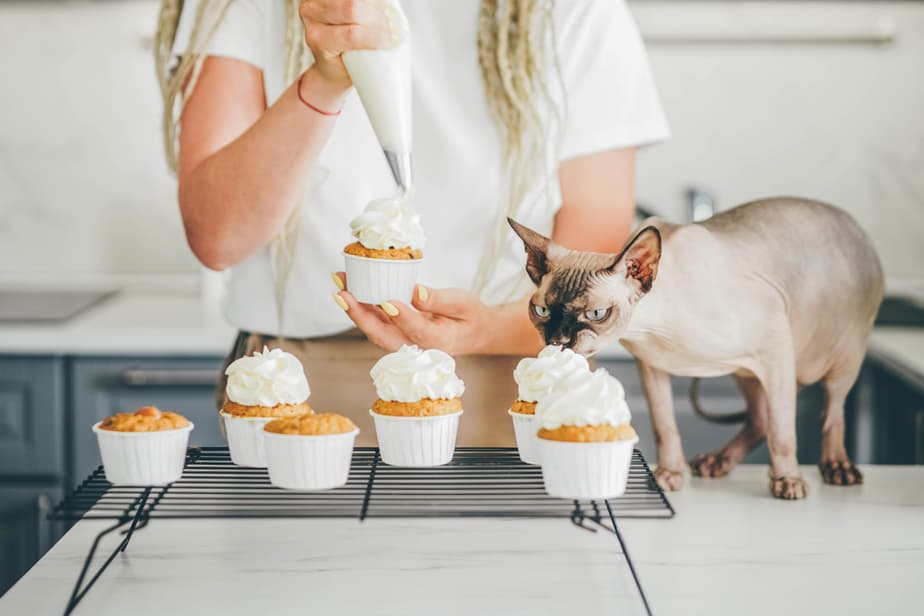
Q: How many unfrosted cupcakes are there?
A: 2